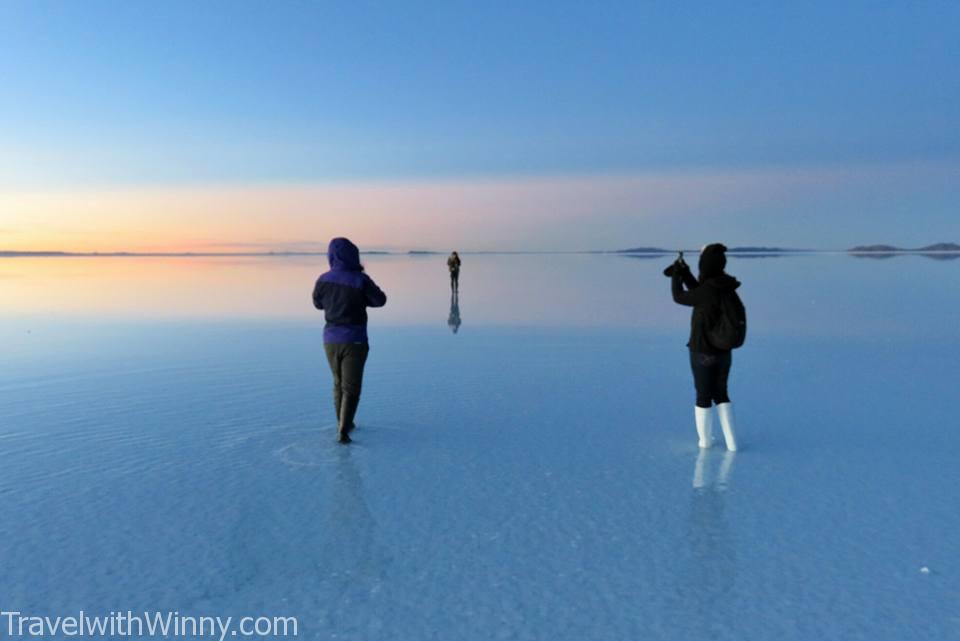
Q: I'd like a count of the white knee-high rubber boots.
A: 2